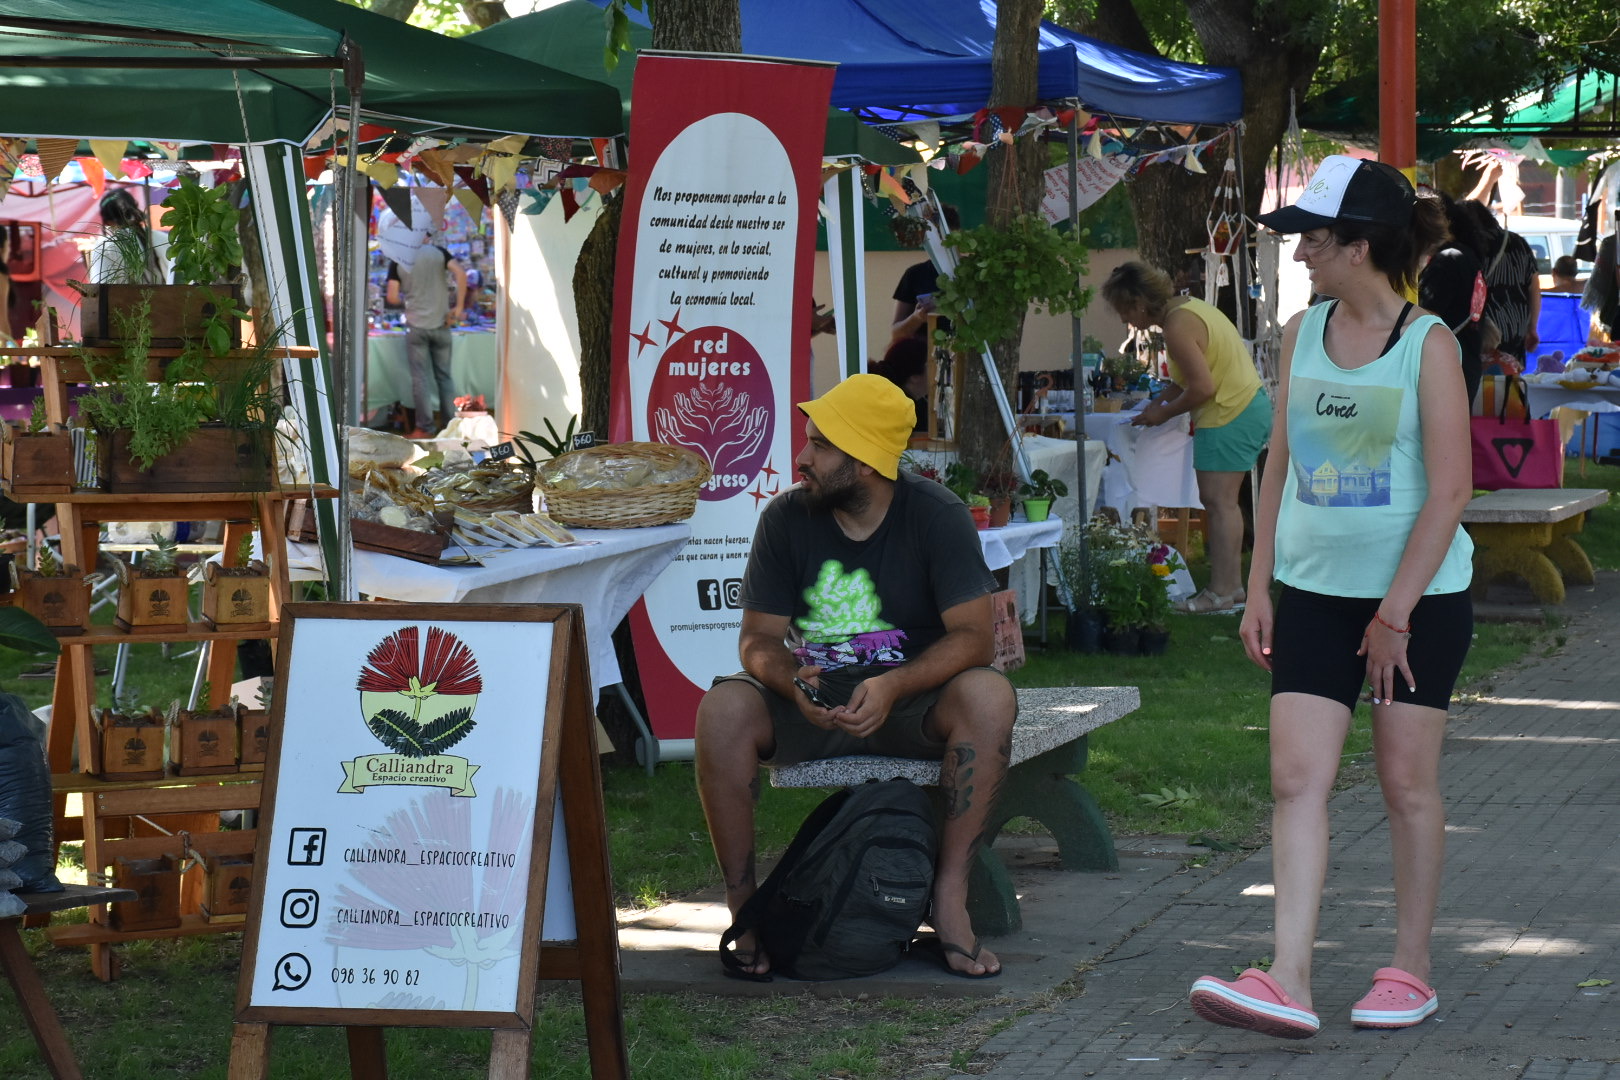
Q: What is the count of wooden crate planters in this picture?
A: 11